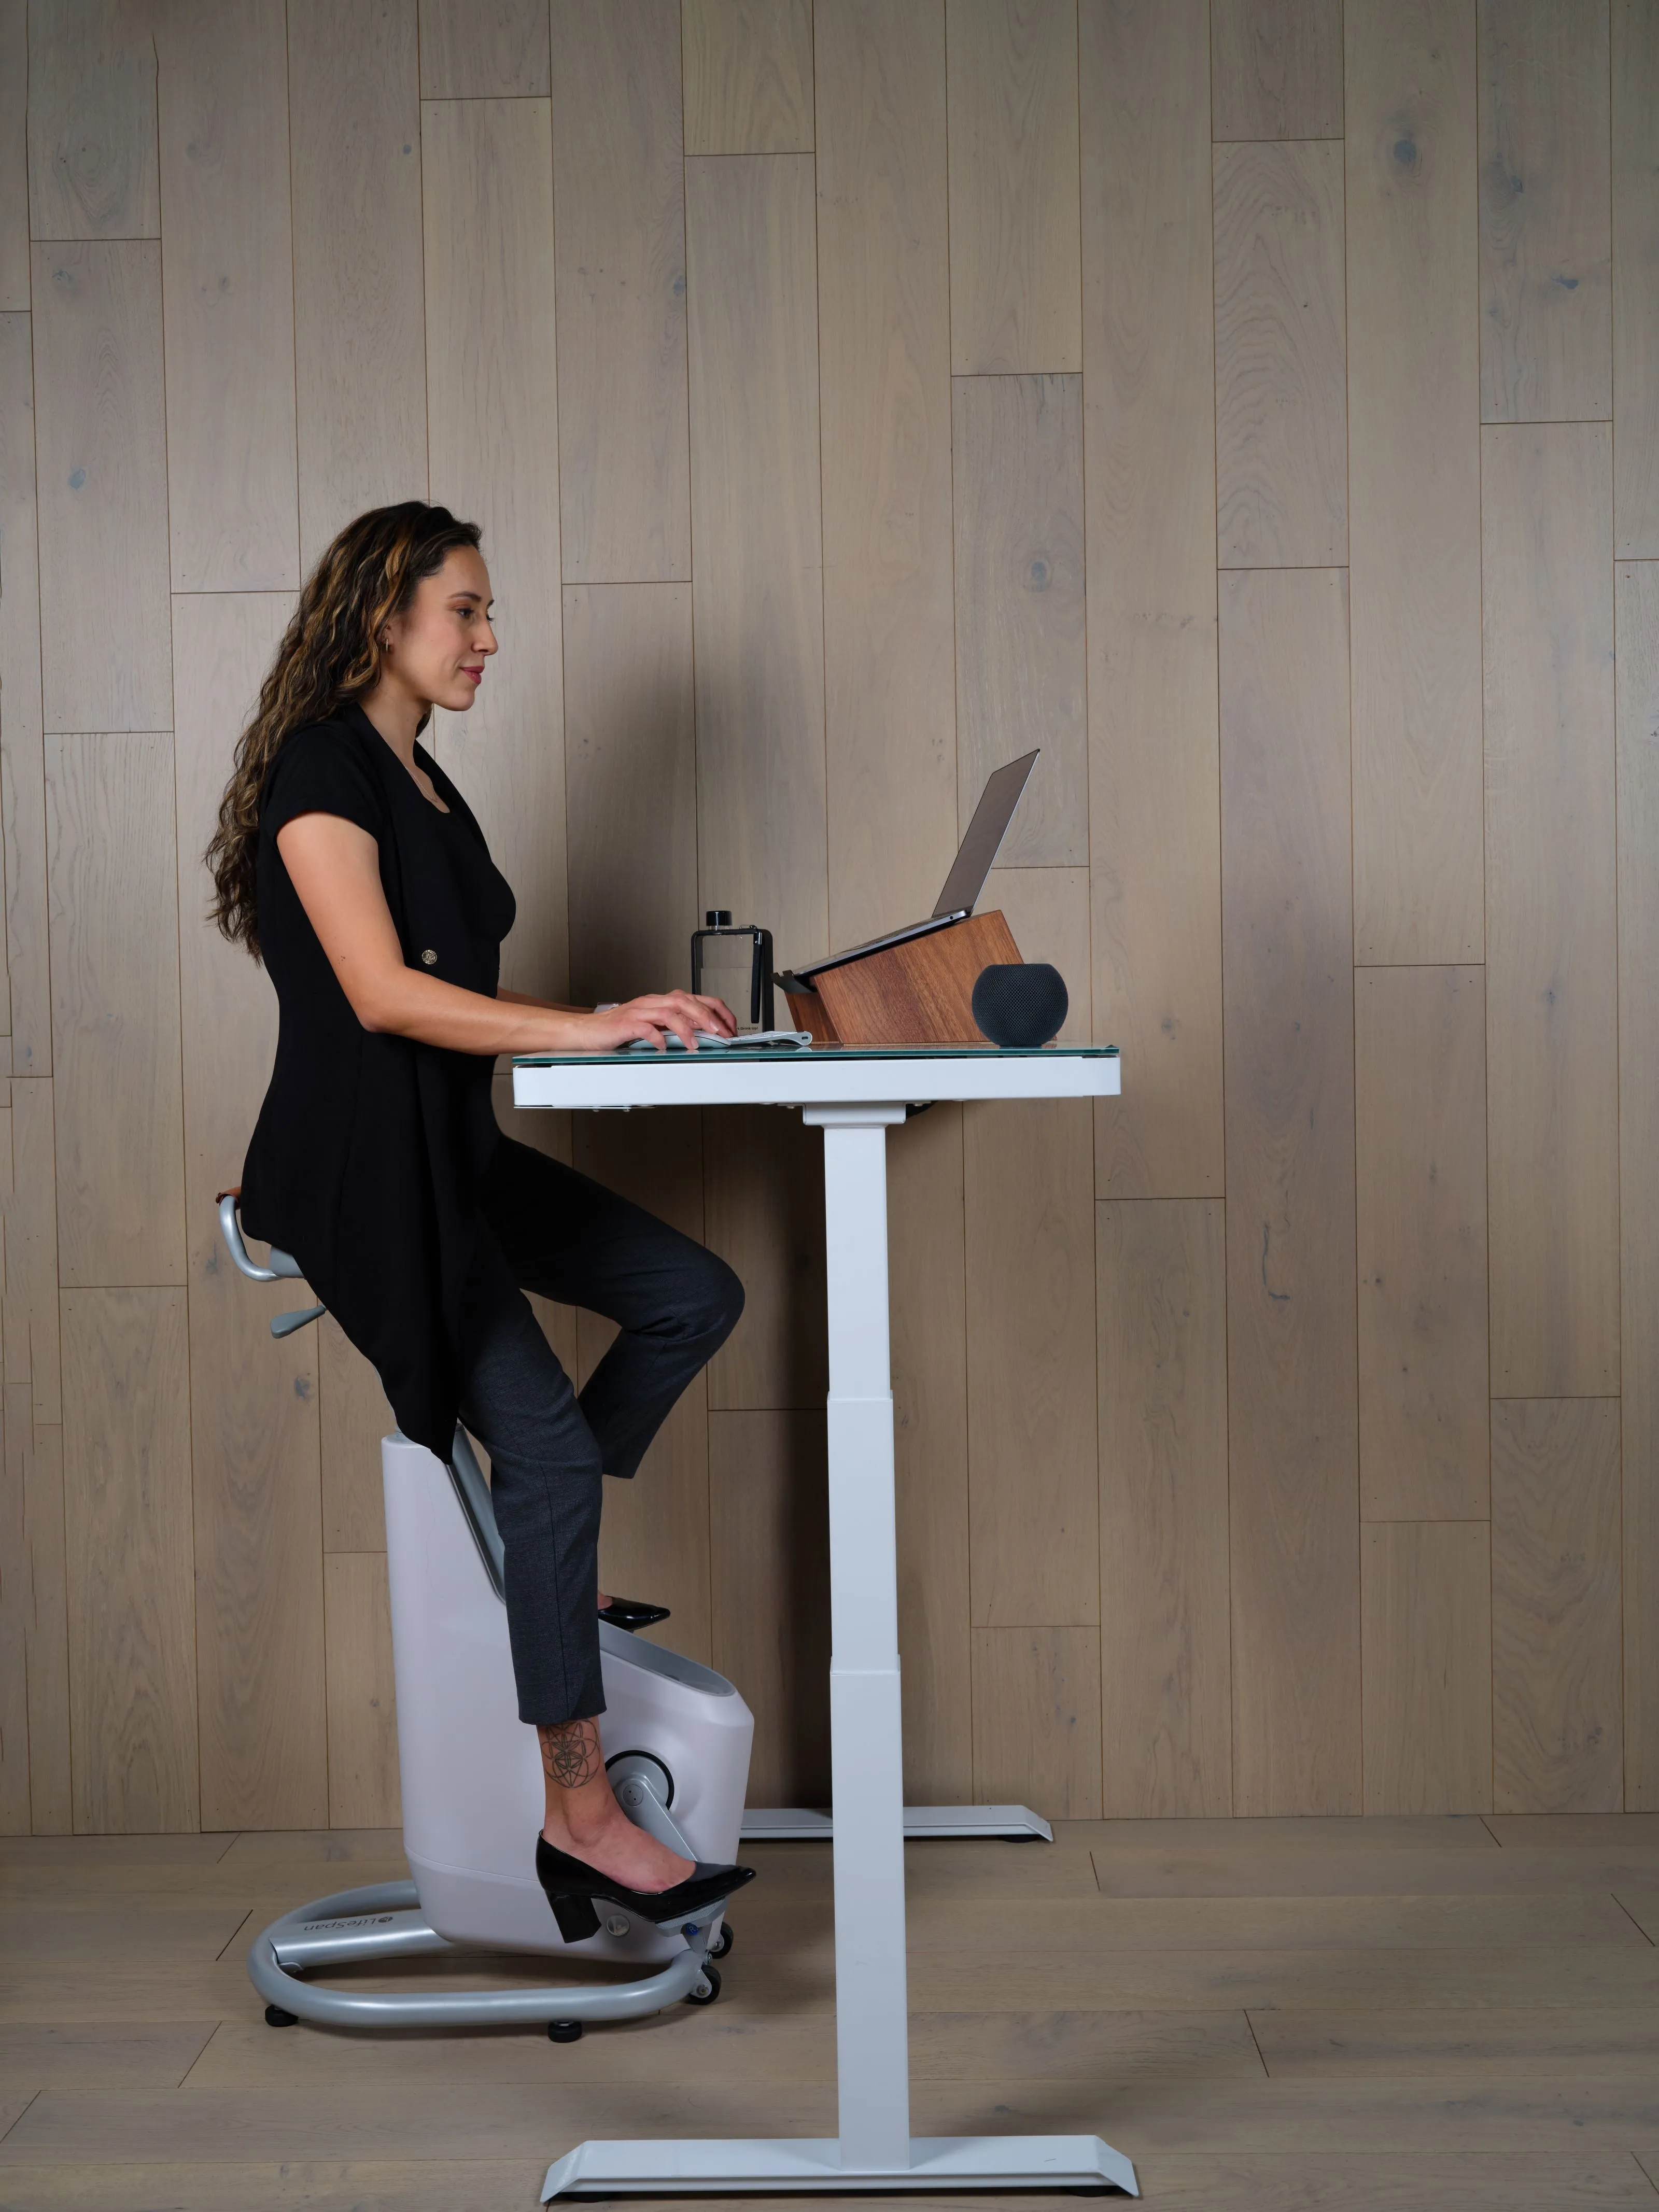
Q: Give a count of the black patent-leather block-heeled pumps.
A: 2